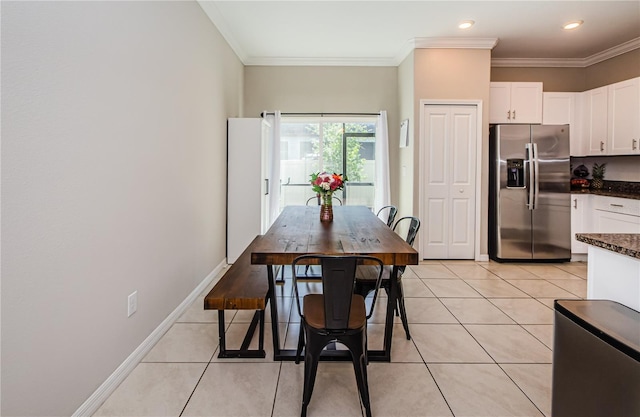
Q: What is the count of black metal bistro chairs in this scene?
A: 4